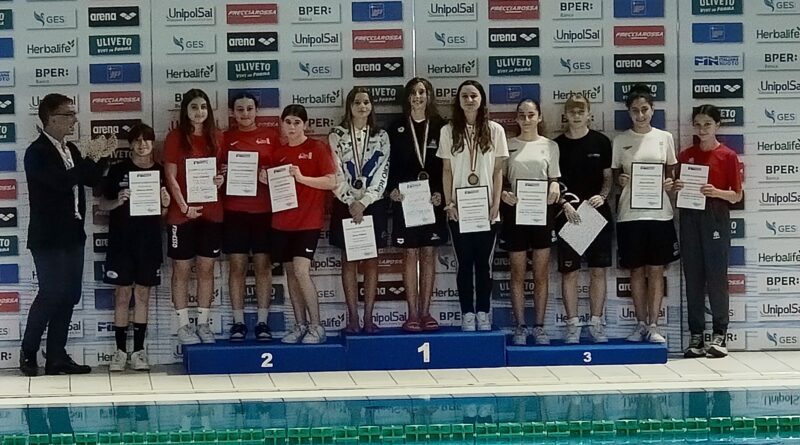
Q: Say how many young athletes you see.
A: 11